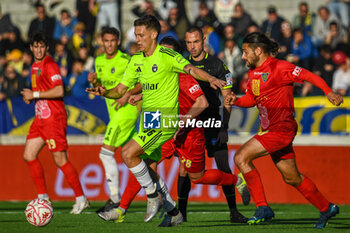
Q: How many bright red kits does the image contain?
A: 3